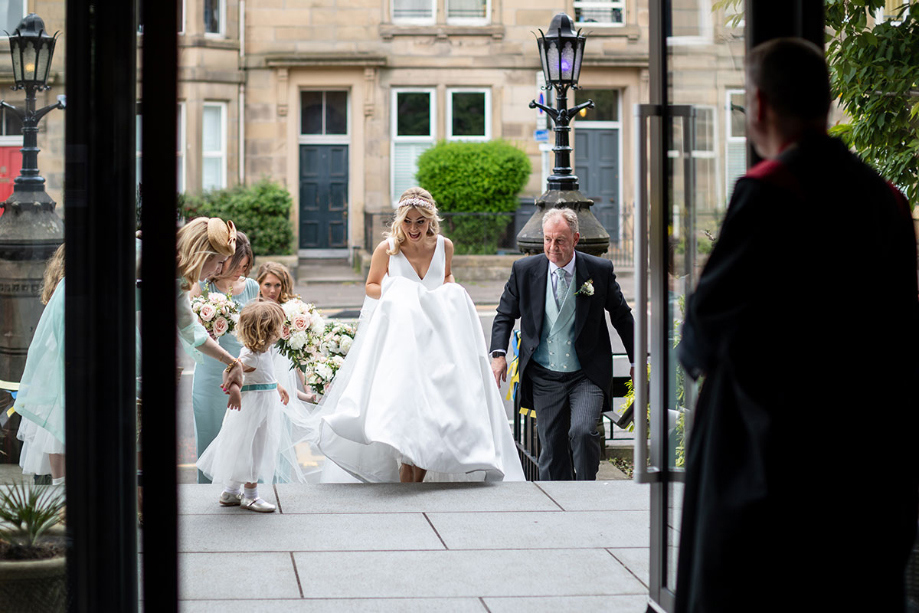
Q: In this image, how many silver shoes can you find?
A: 2